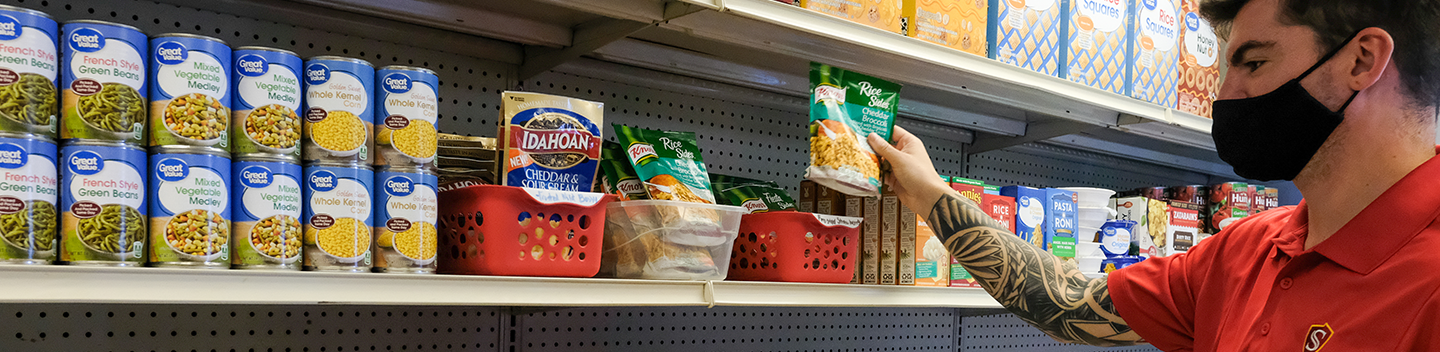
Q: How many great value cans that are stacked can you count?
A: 12